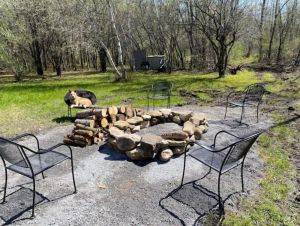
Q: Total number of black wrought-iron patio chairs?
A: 4